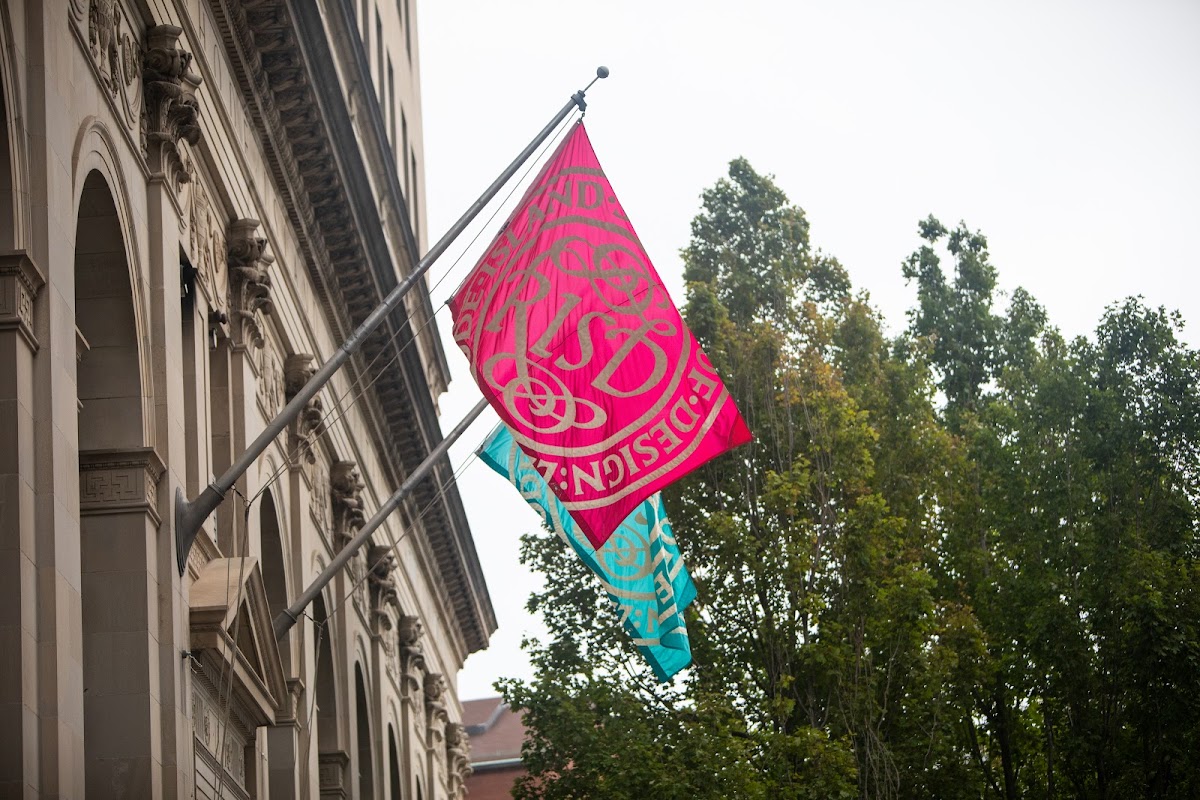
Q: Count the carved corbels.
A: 8